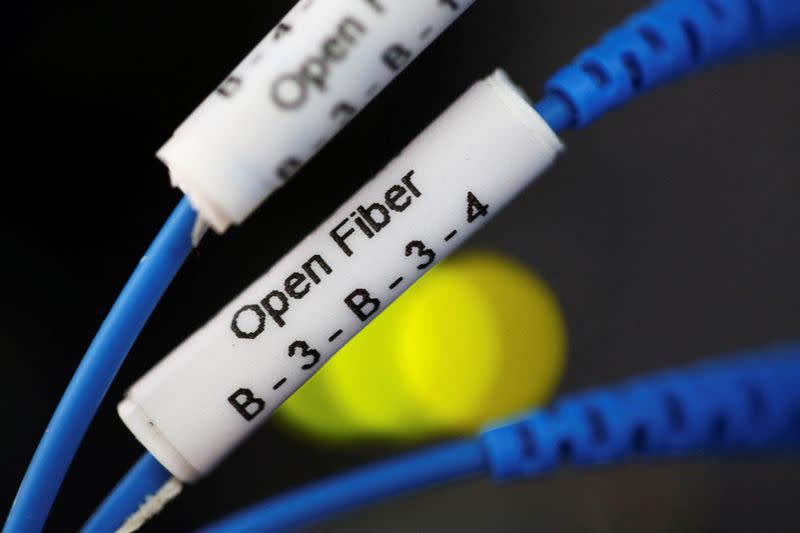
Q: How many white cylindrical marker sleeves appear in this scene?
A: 2